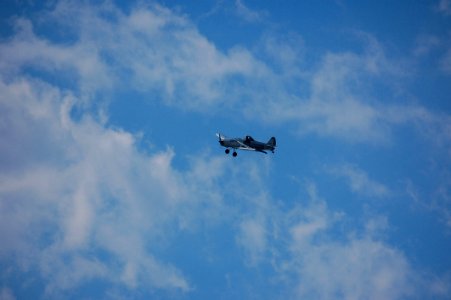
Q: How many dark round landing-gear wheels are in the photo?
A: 2